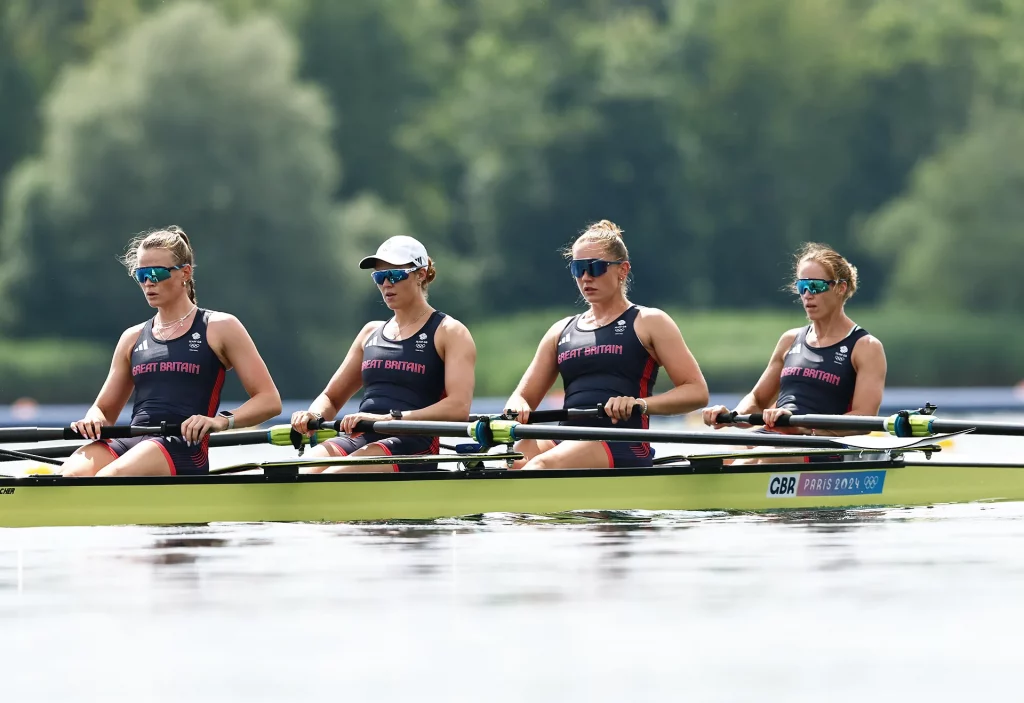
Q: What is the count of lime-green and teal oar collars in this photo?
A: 3